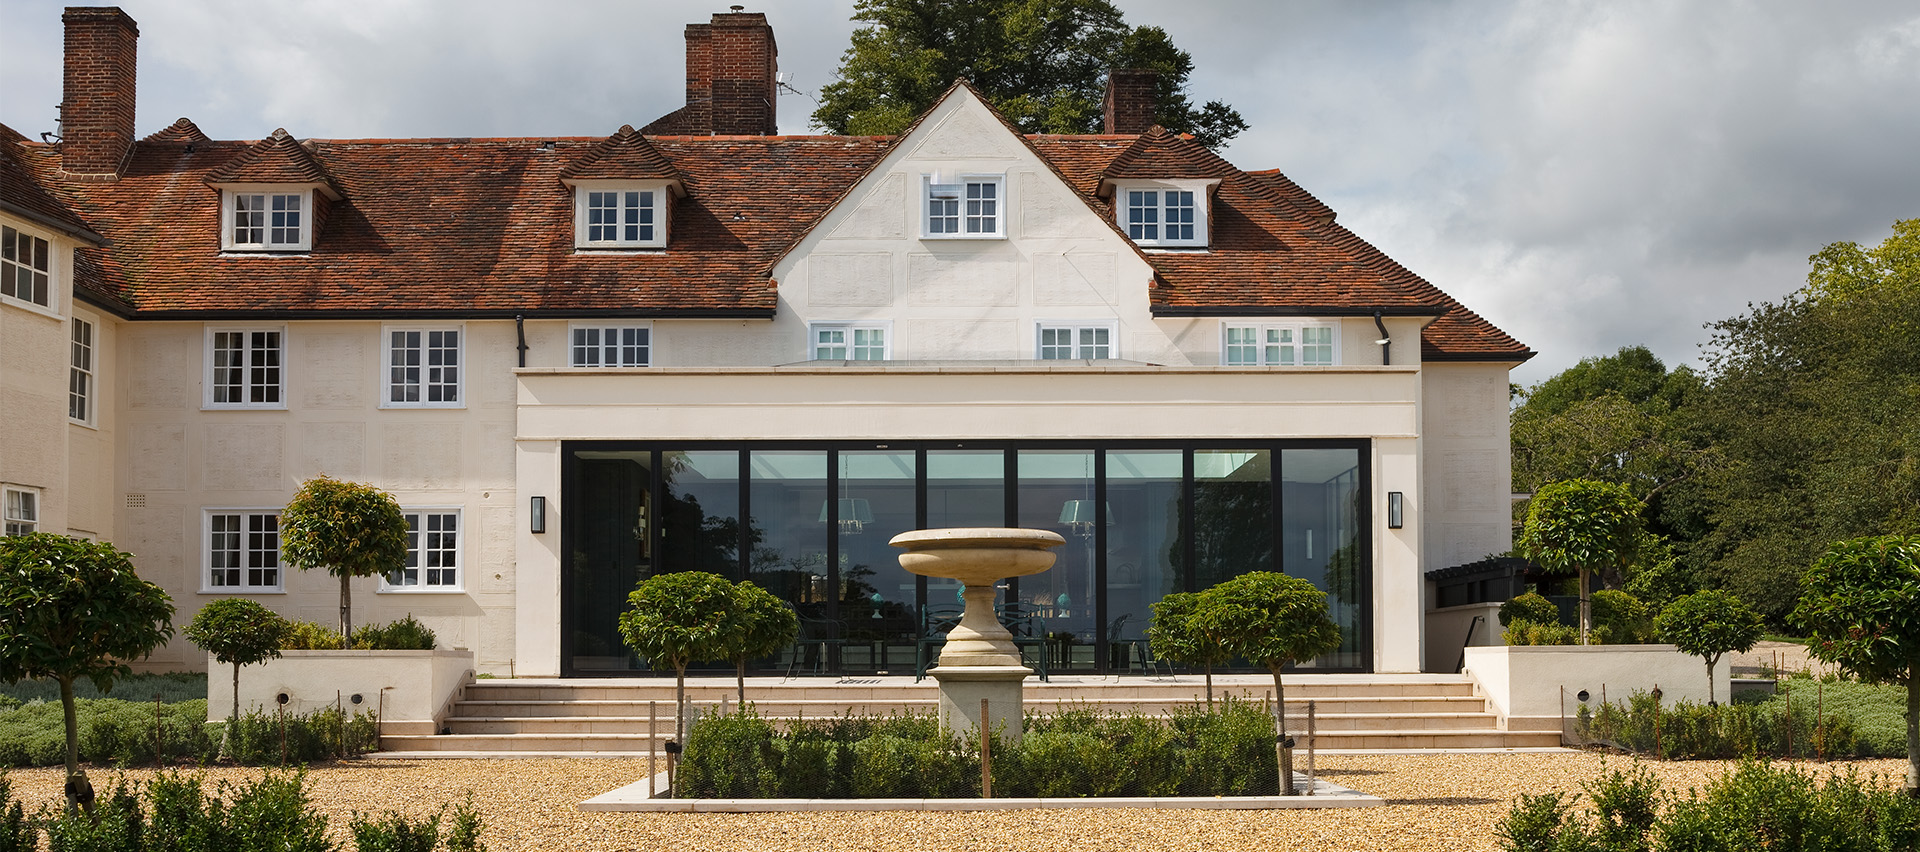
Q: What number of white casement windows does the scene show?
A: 12